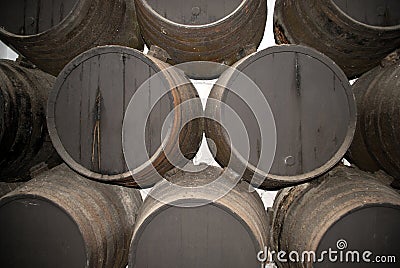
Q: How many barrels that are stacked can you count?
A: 10